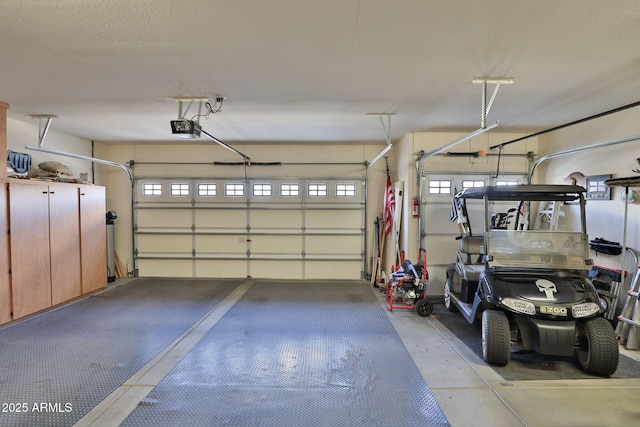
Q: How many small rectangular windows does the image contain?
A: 11